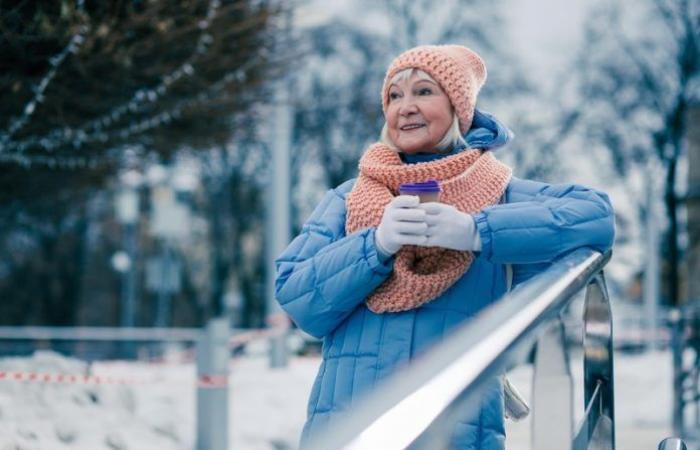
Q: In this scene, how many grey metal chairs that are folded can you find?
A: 0